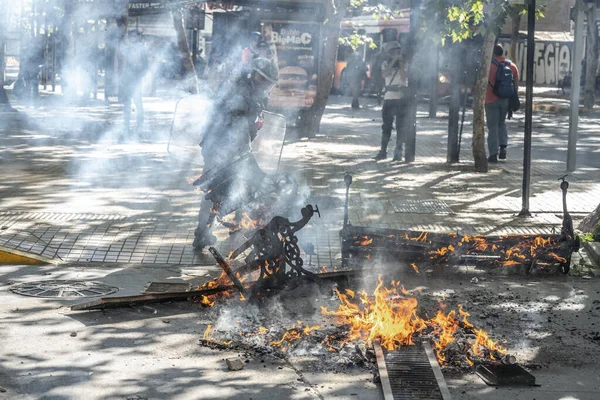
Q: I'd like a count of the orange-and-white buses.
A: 1